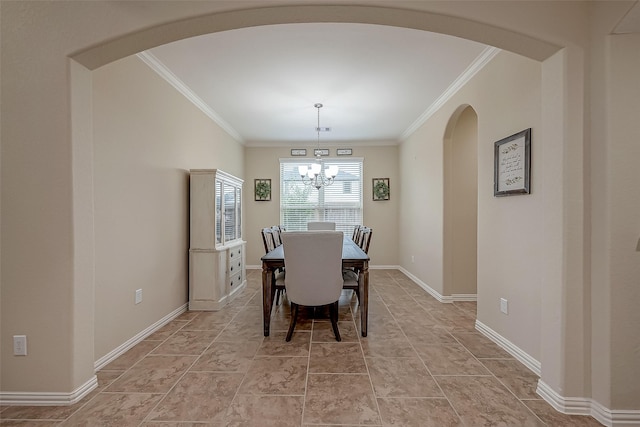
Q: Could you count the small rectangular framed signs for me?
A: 3